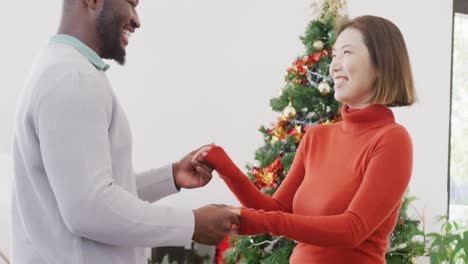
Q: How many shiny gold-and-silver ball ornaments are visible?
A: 3